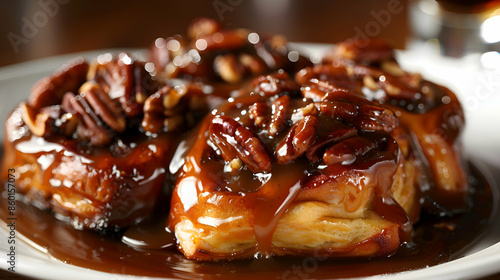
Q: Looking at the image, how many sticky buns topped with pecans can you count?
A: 4